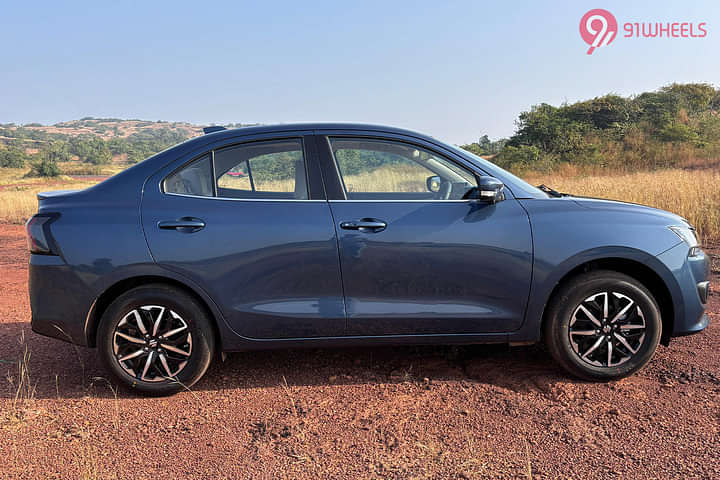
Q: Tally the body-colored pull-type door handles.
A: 2